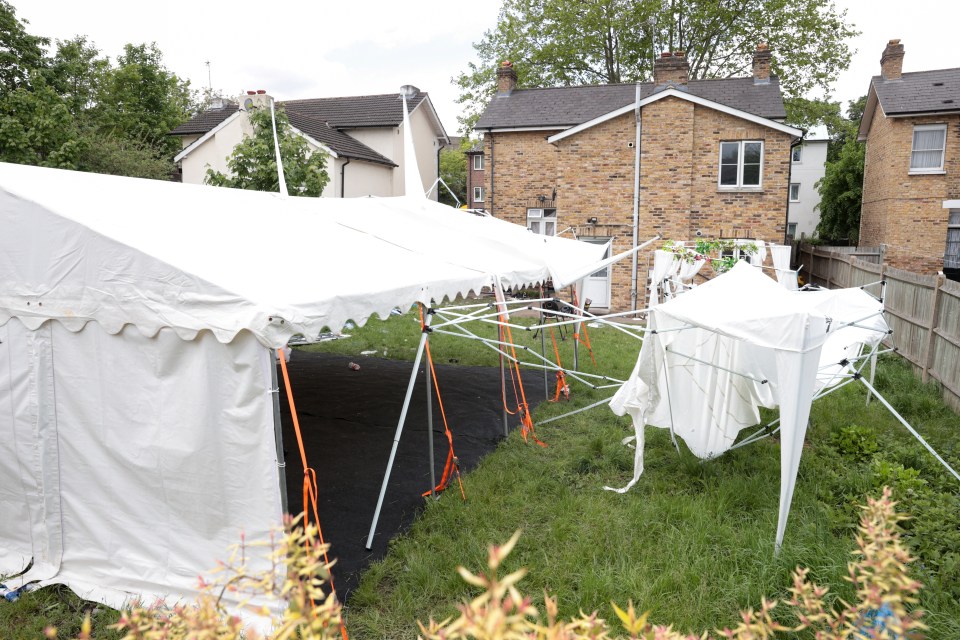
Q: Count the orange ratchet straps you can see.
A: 5